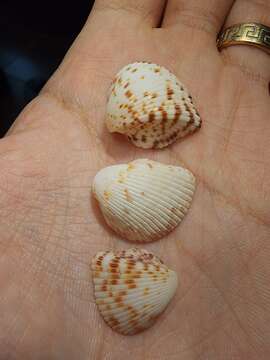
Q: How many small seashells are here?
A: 3